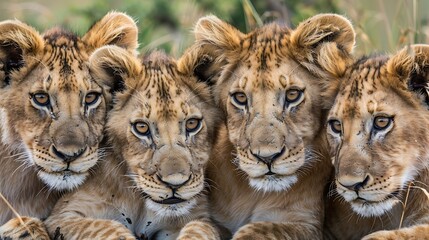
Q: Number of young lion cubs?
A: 4